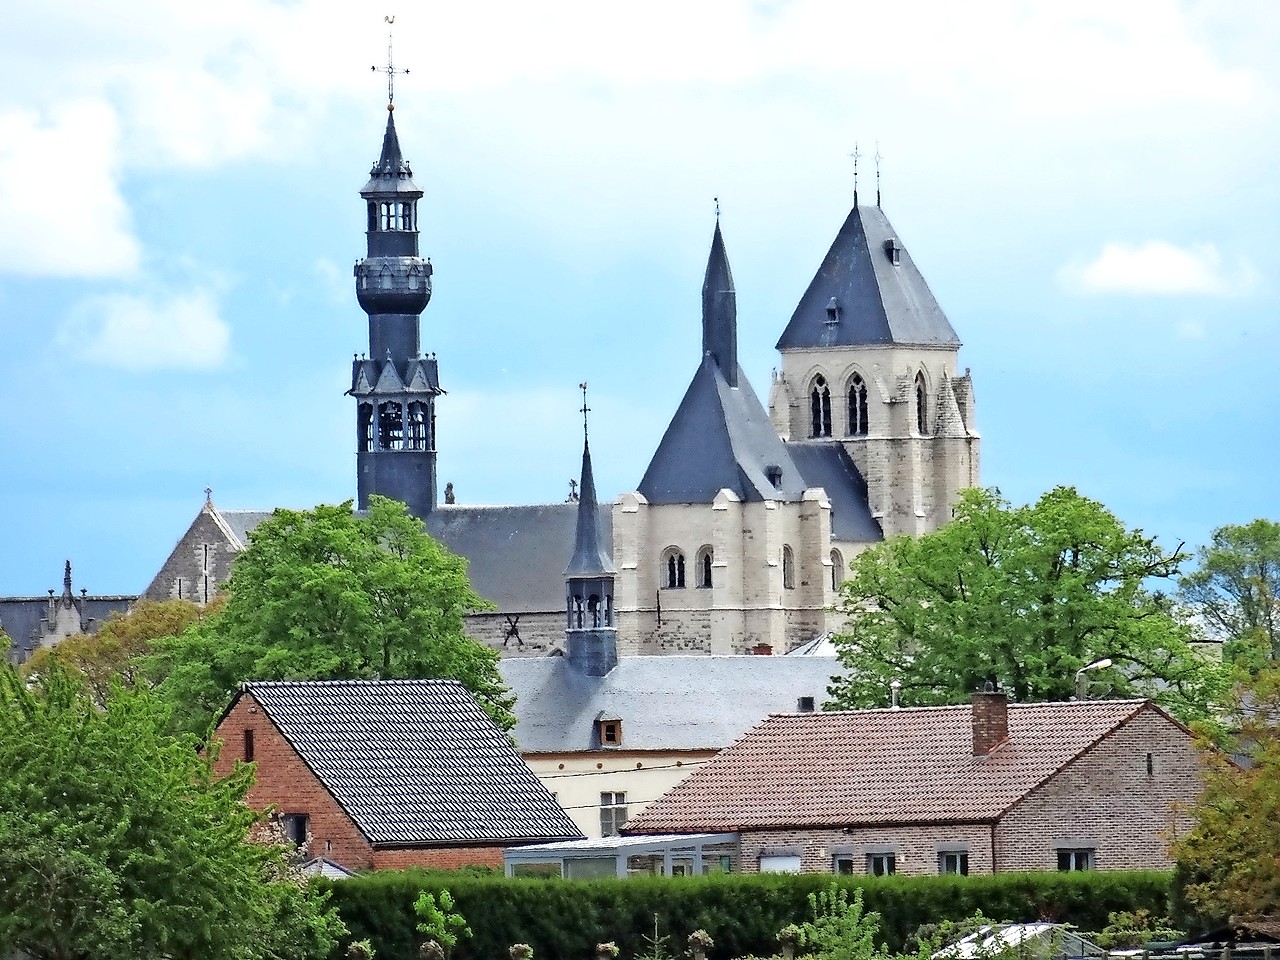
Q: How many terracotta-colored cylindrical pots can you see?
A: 0